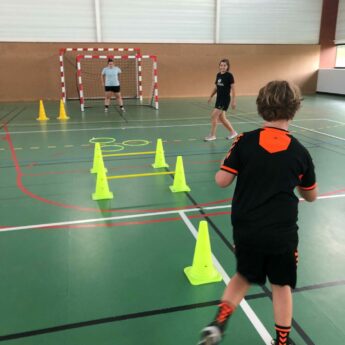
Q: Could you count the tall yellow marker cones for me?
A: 7